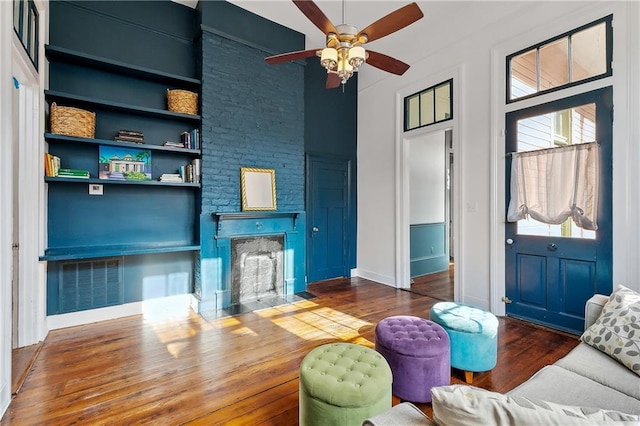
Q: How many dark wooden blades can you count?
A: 5